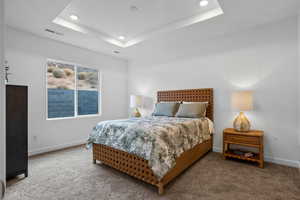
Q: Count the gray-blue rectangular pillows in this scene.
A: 2